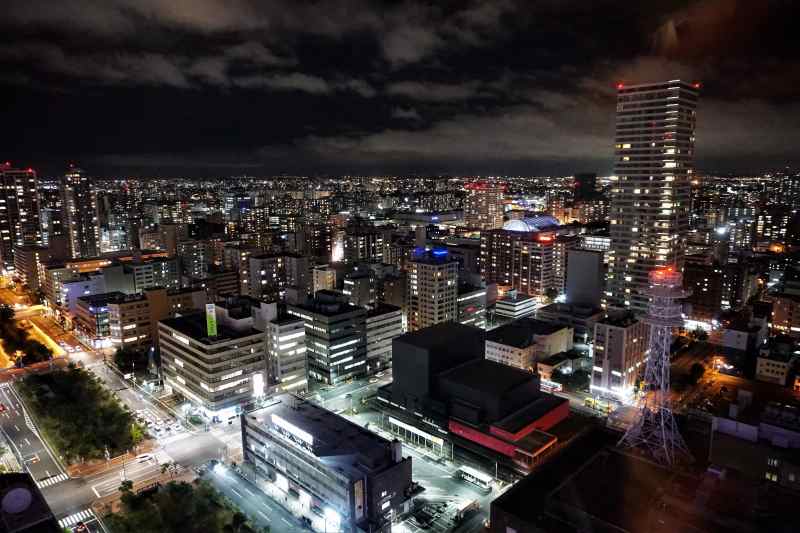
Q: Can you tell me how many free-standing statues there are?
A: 0